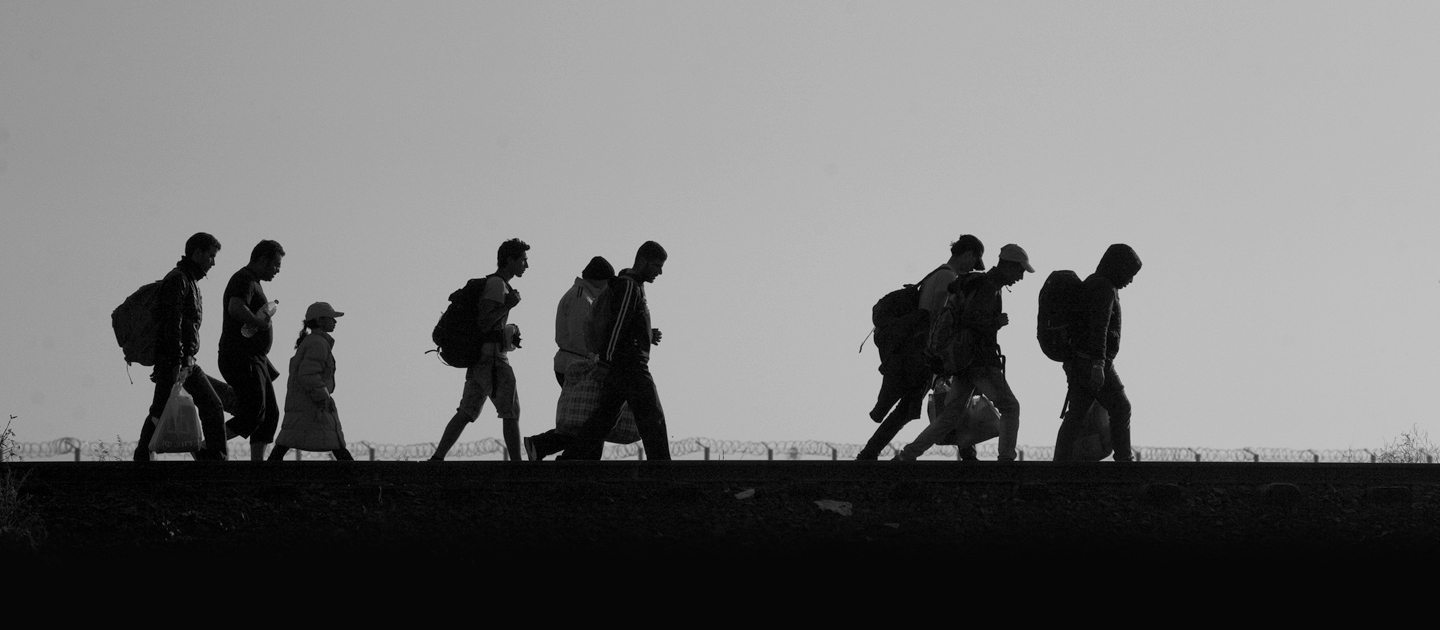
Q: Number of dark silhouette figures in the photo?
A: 9